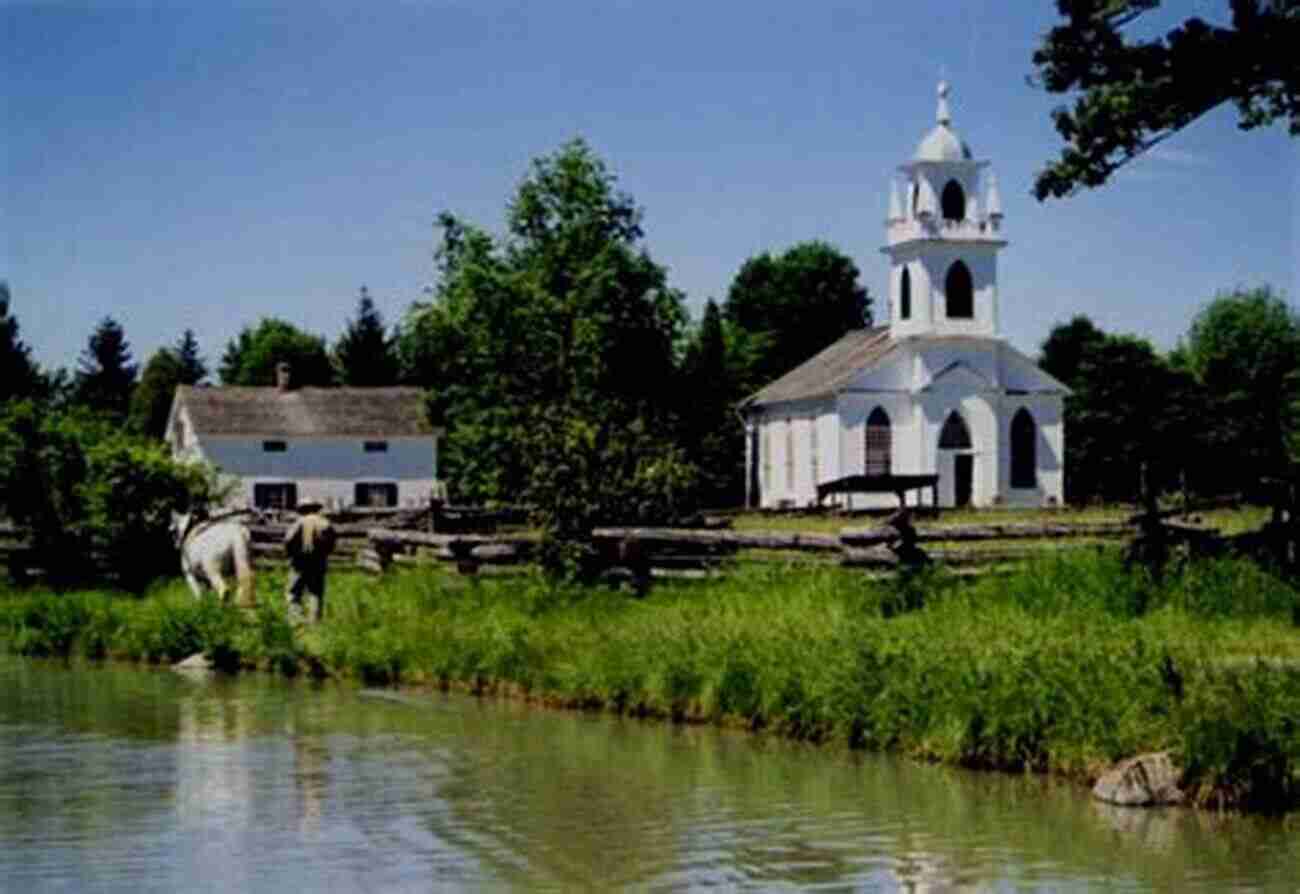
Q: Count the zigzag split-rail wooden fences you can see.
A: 1